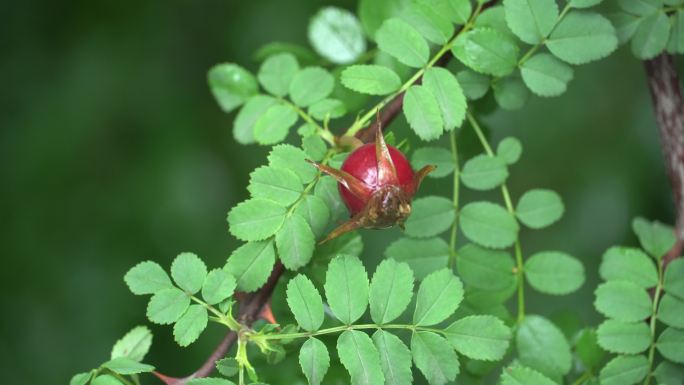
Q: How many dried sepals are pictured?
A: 4